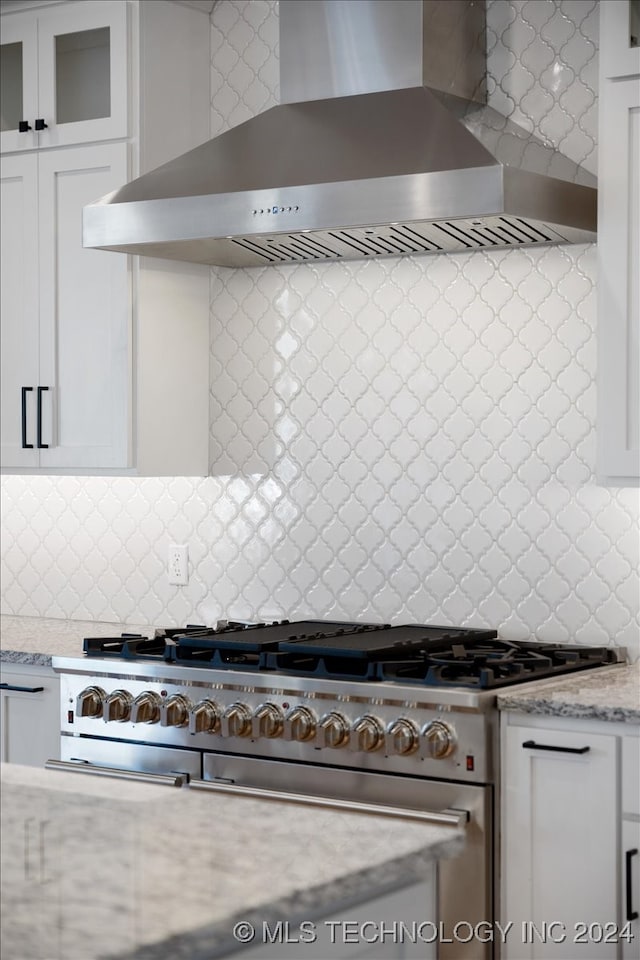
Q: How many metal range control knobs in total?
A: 12